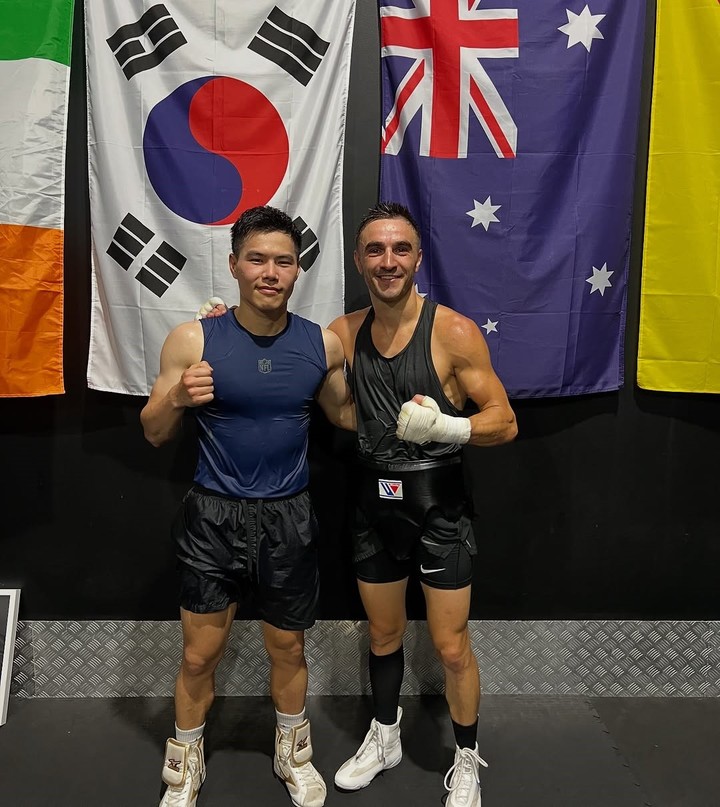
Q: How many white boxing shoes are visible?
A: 4